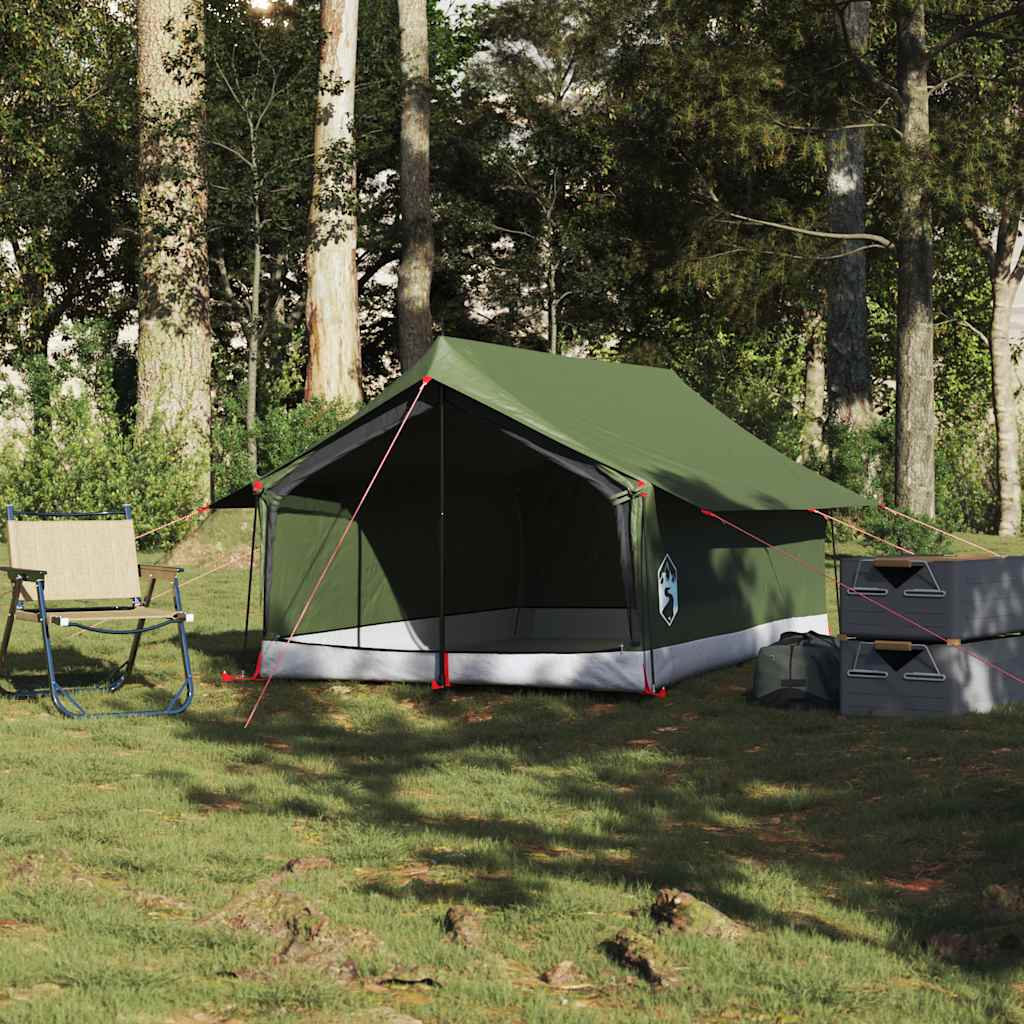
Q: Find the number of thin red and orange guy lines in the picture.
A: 6